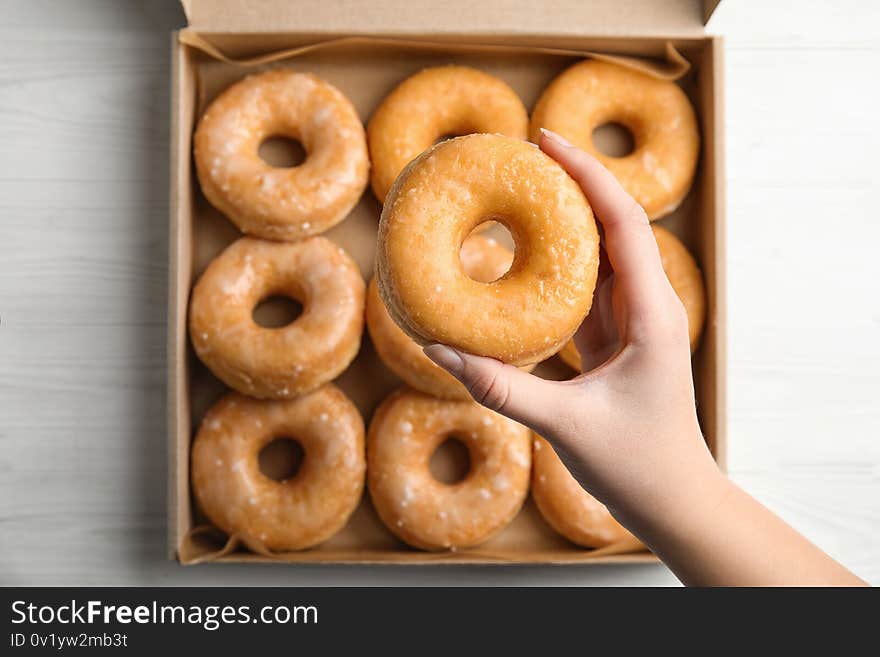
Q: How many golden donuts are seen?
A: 10